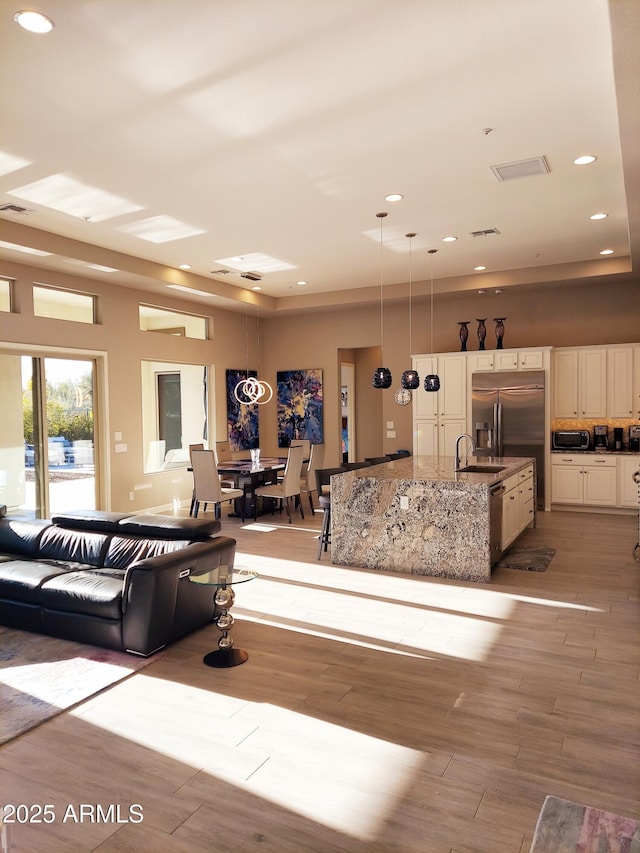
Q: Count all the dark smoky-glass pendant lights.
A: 3